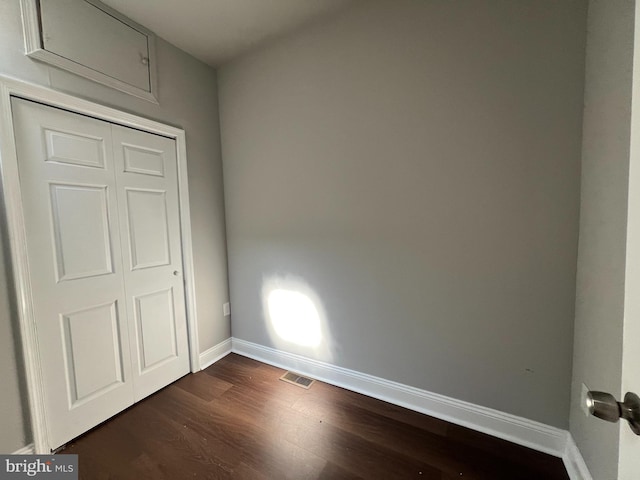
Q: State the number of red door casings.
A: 0